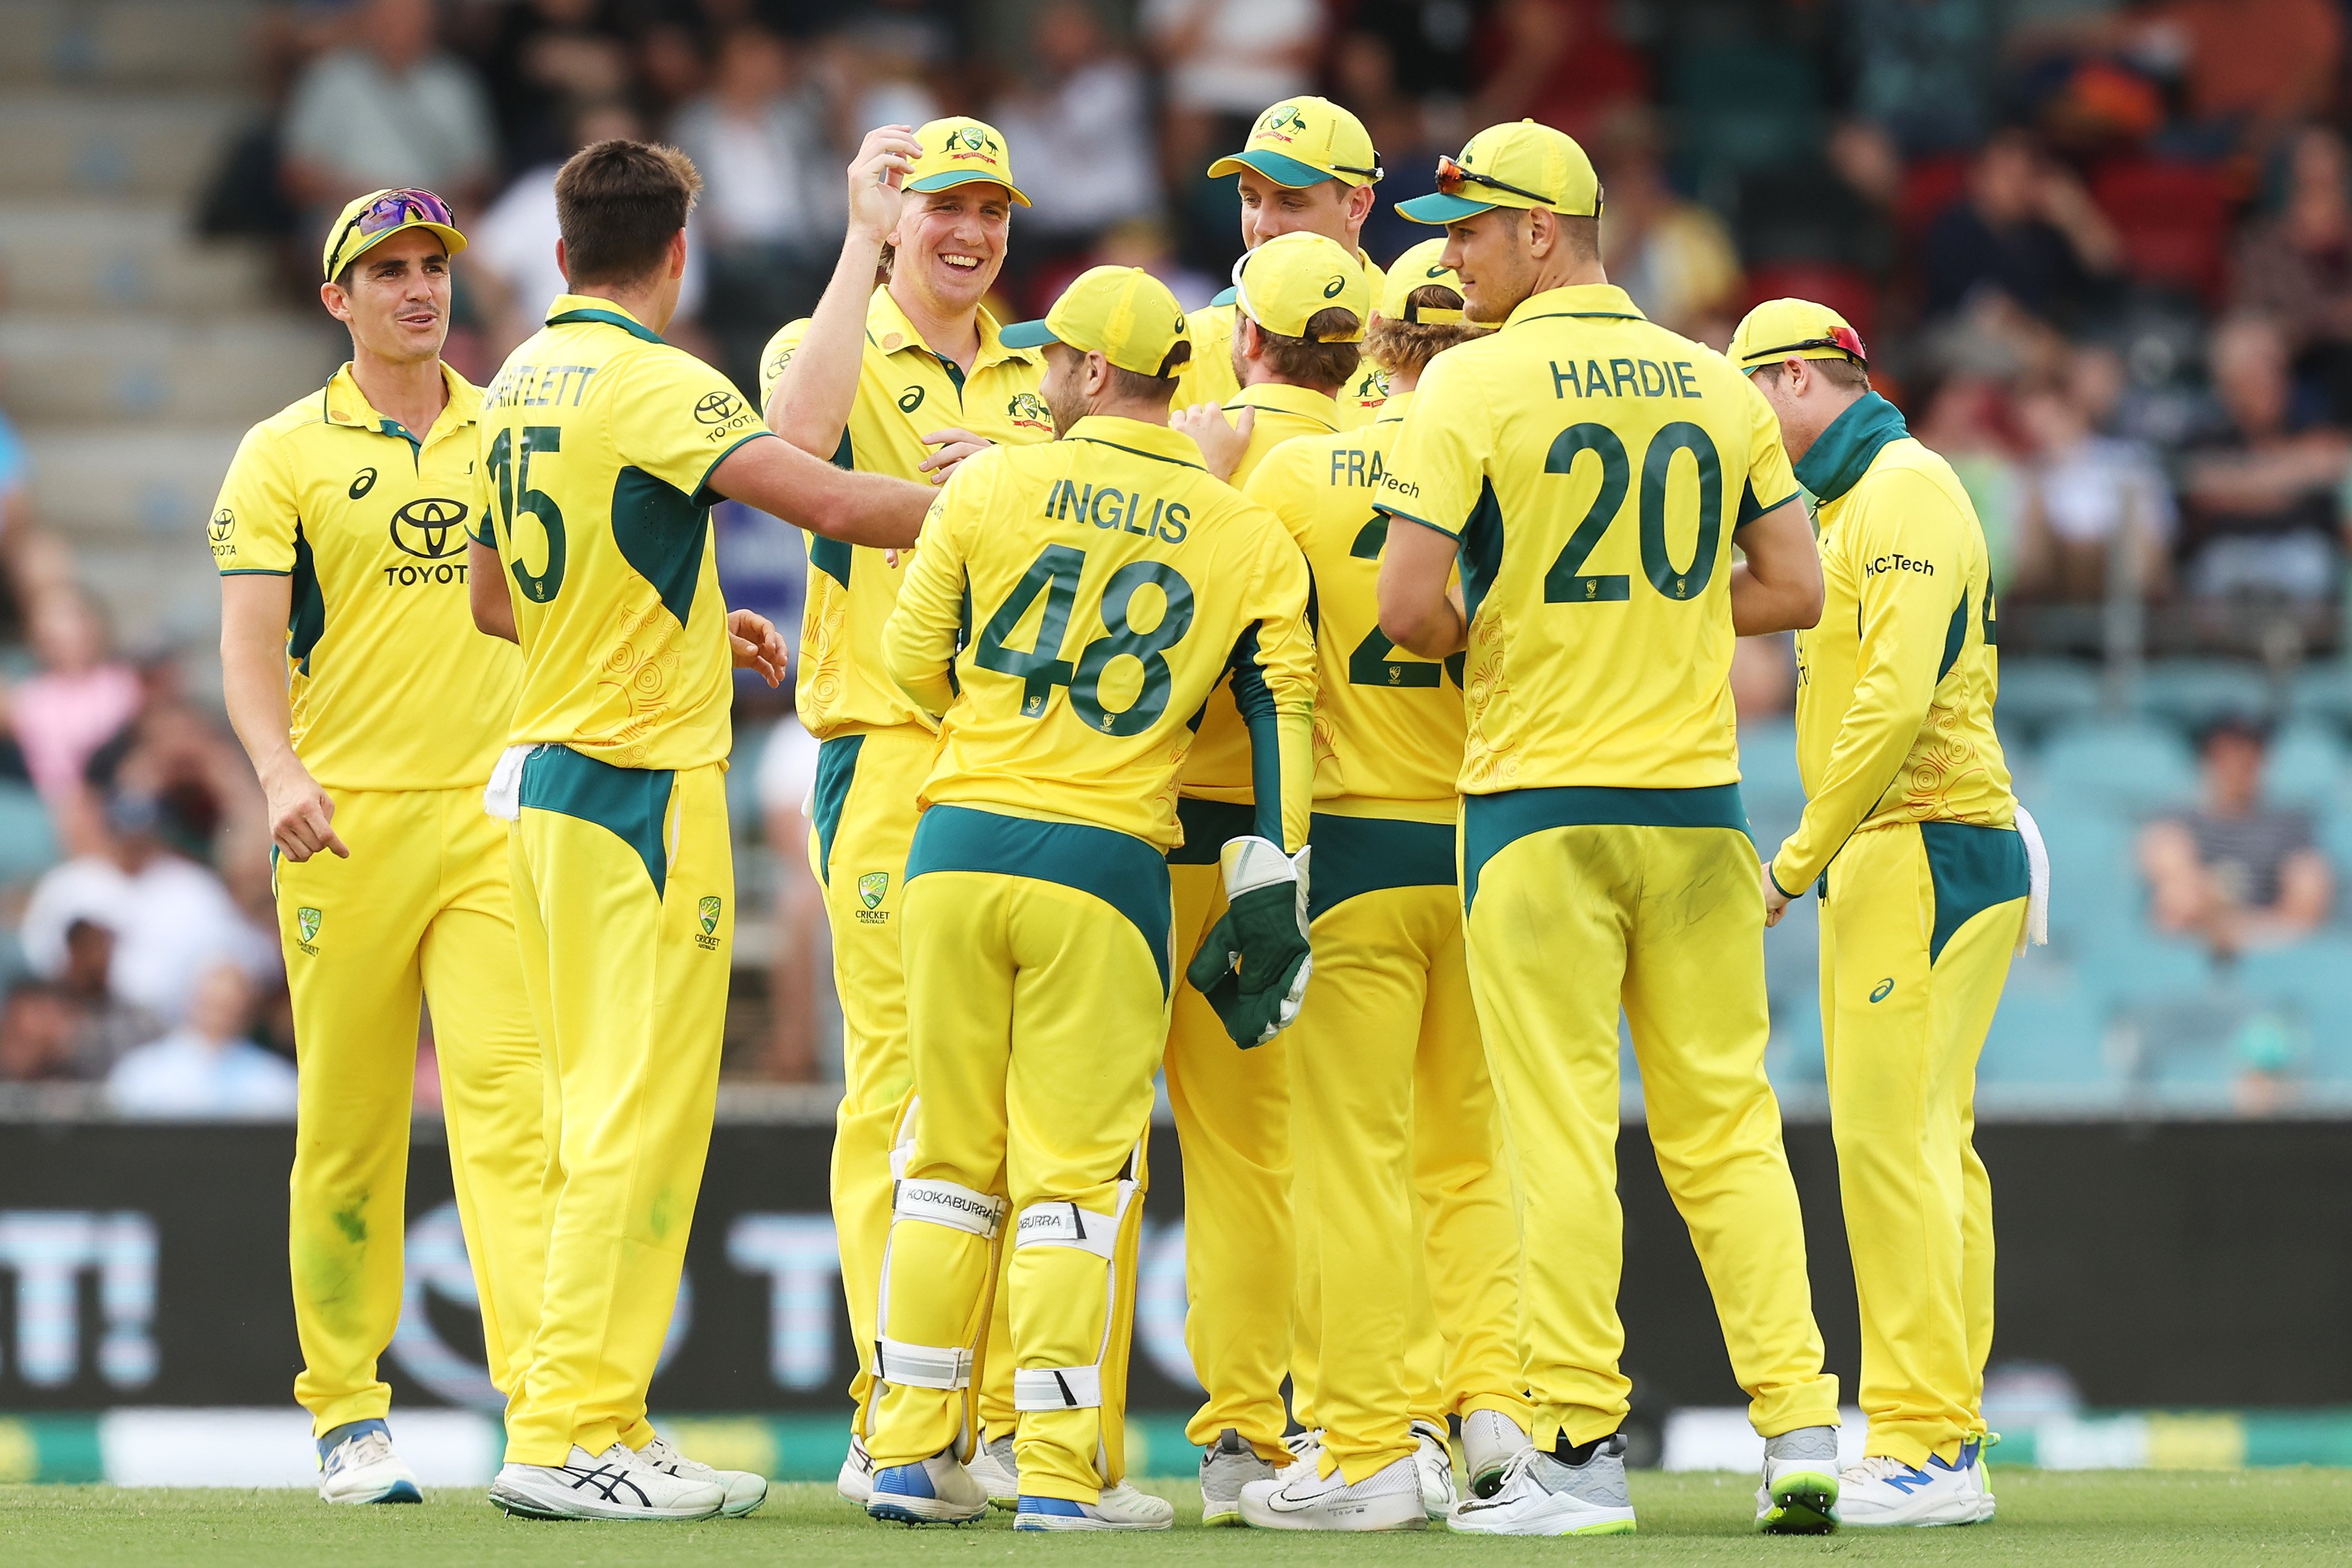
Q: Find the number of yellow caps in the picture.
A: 8